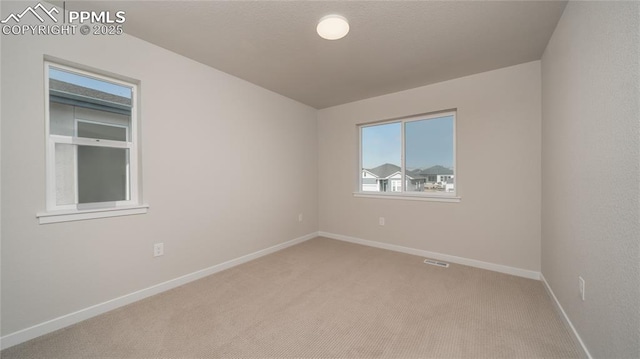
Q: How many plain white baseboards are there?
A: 3